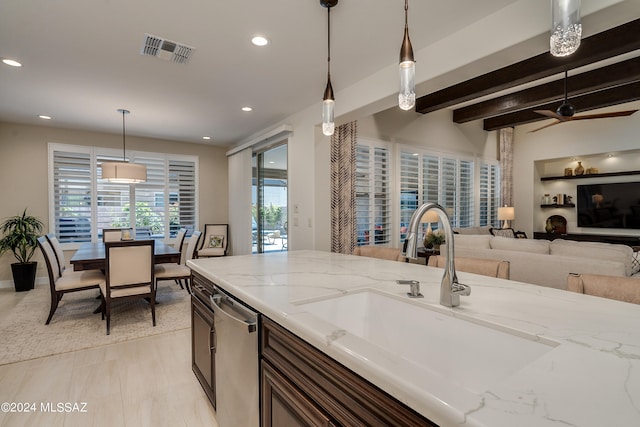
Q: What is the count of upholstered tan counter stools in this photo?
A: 3